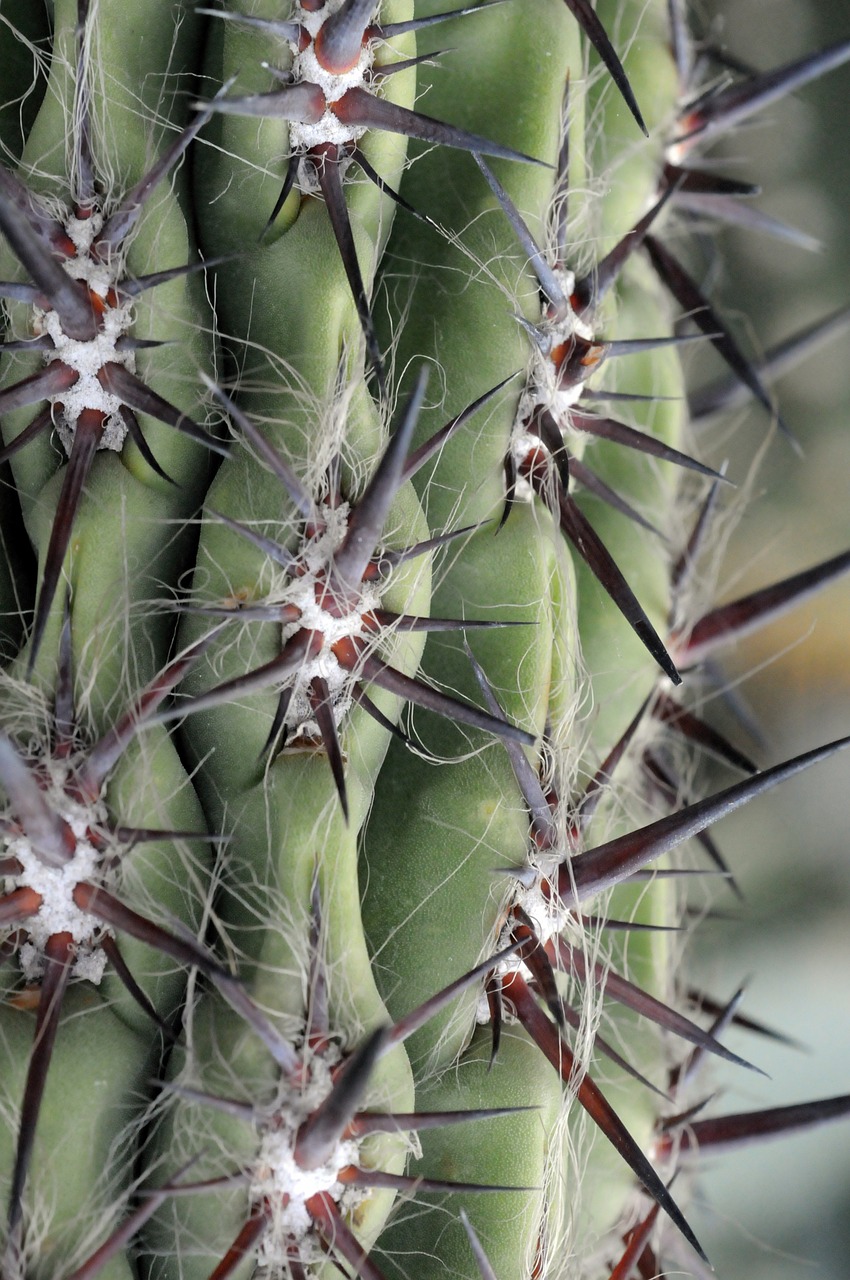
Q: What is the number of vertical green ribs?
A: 4